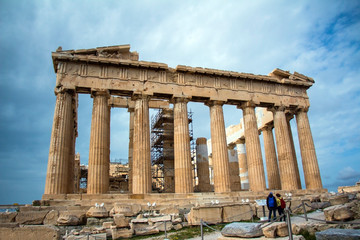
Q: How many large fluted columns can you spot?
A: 8